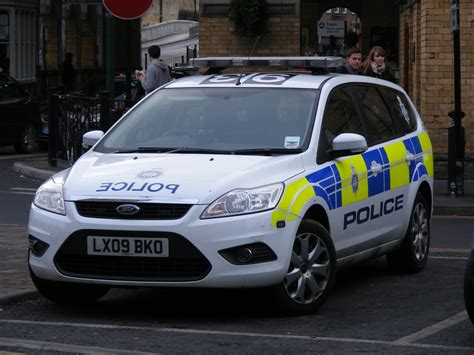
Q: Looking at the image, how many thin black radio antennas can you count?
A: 1